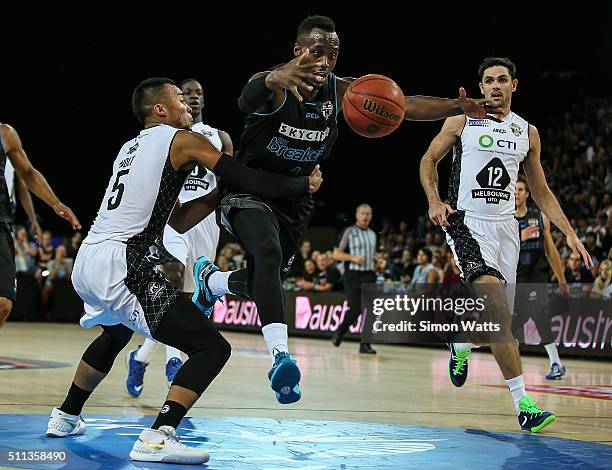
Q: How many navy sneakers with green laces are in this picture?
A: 2